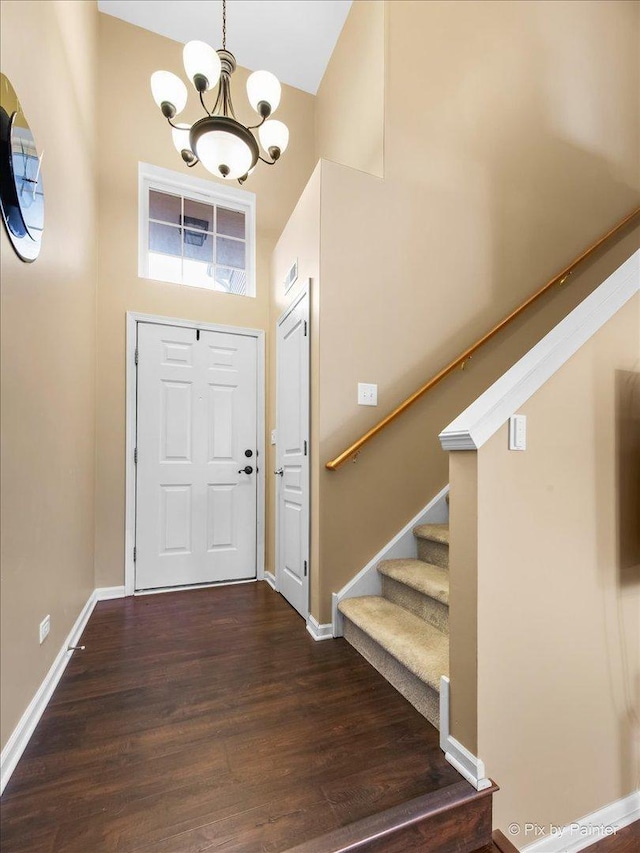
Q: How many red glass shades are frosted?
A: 0